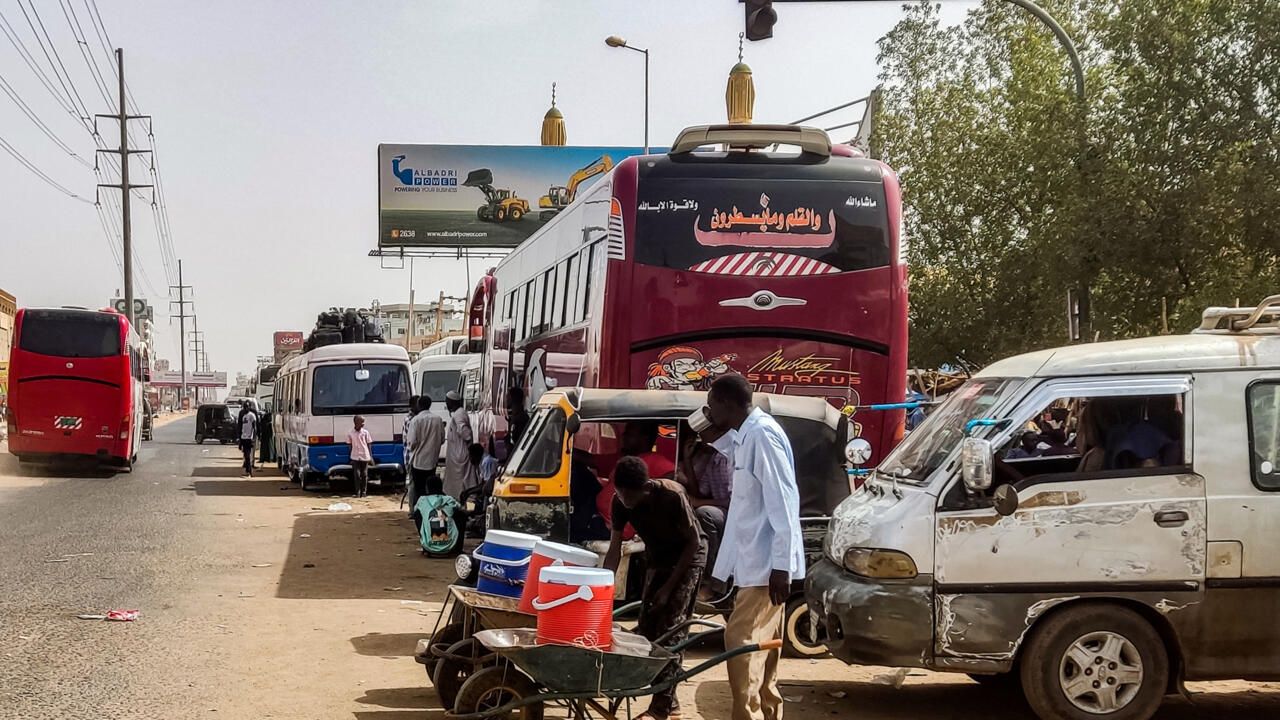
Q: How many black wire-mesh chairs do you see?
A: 0